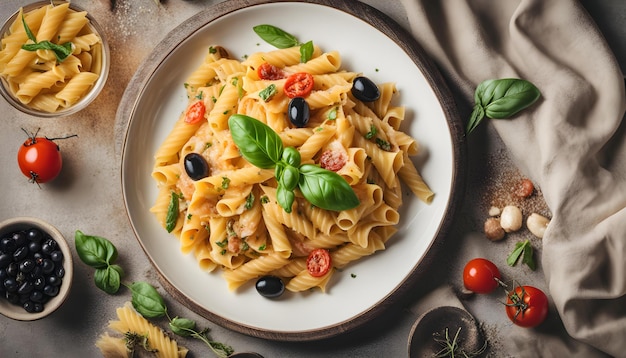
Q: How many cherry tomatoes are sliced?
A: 5